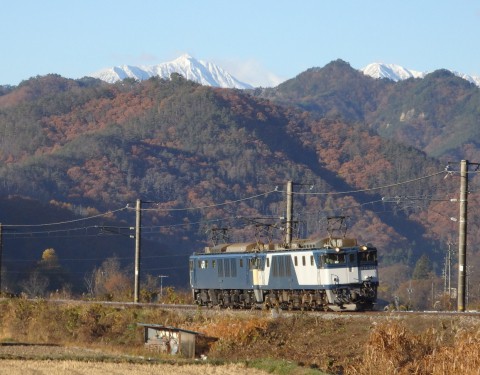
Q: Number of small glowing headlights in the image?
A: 2